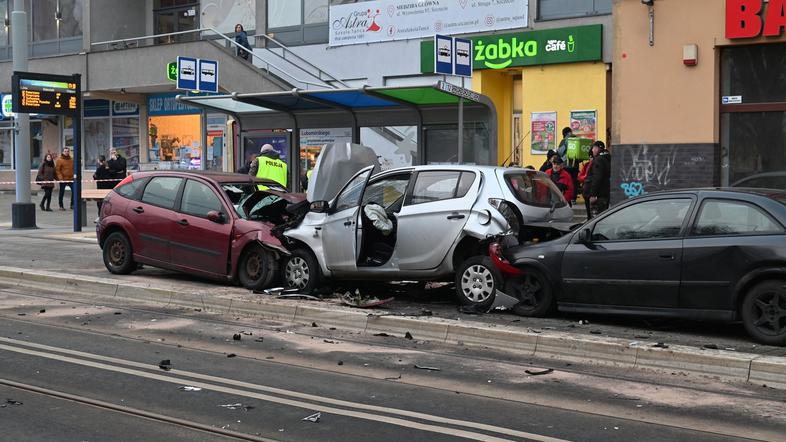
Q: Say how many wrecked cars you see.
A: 3